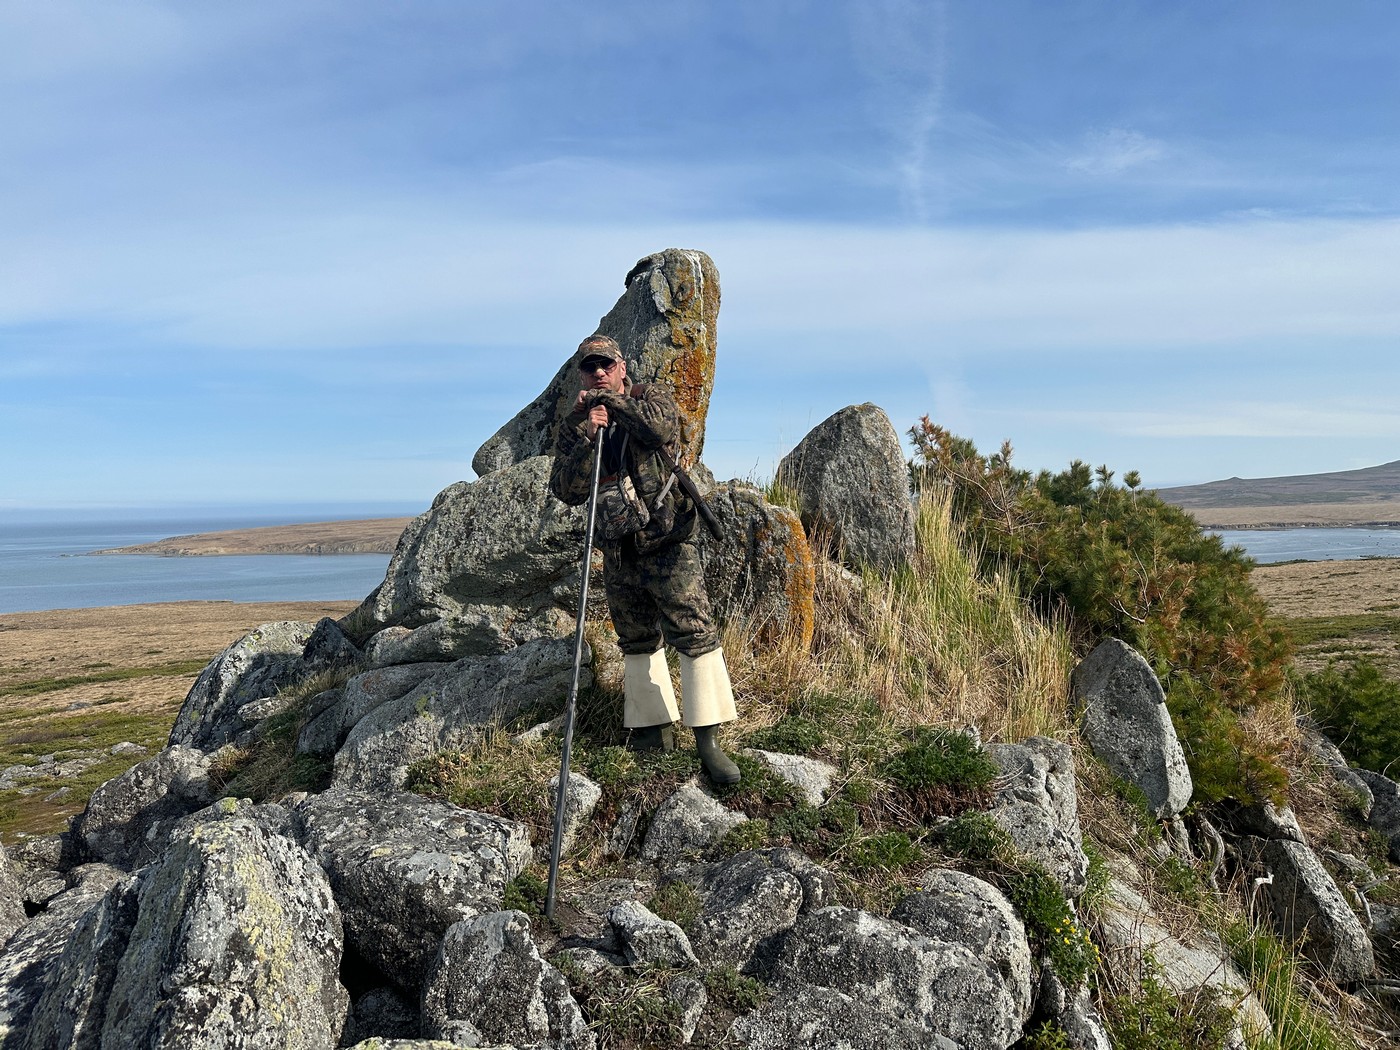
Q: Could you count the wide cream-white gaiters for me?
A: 2